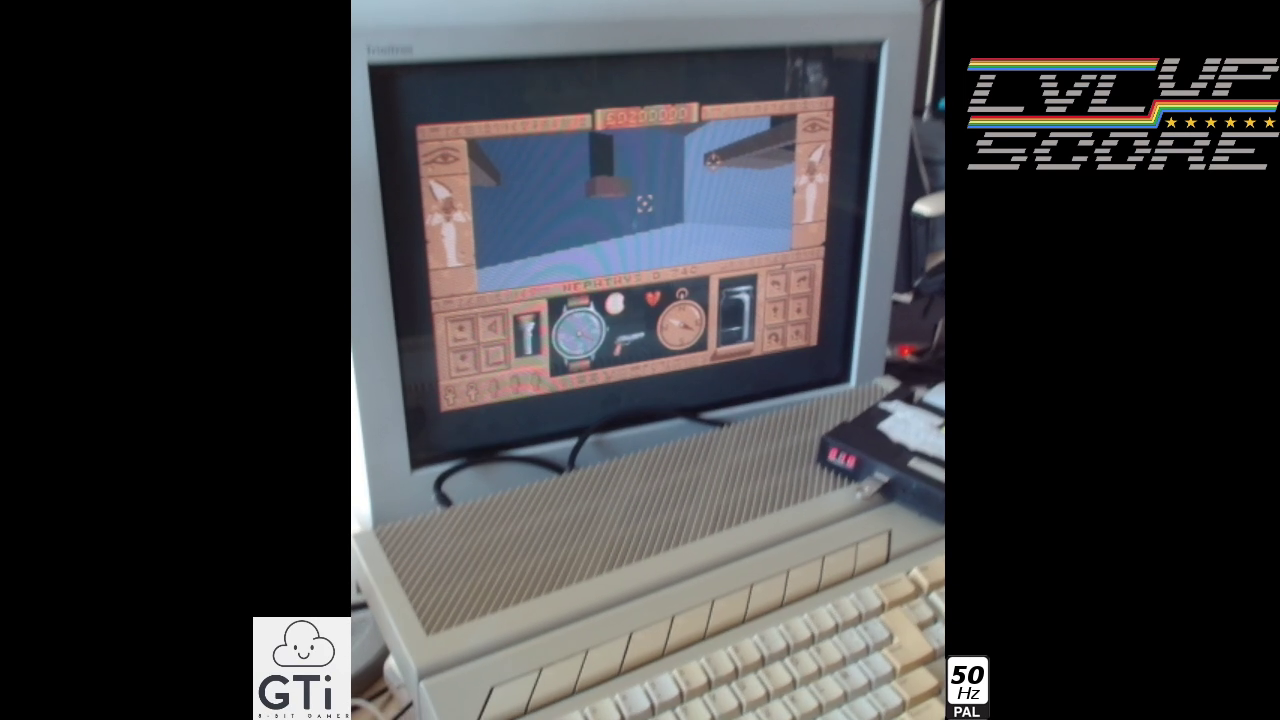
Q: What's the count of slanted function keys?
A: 10